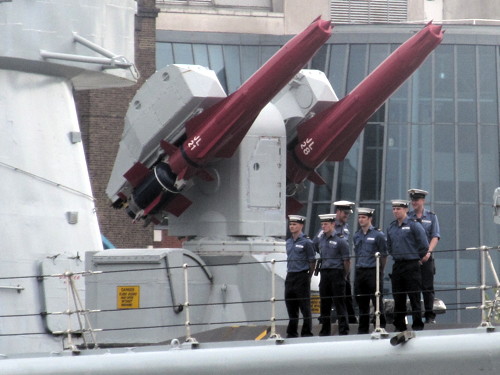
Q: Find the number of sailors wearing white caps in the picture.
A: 6